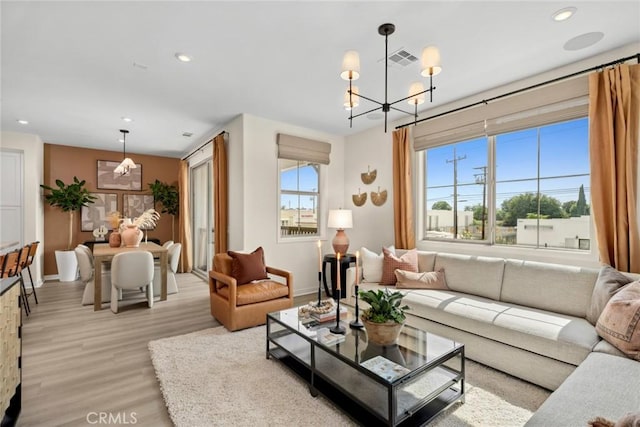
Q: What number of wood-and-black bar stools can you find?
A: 4